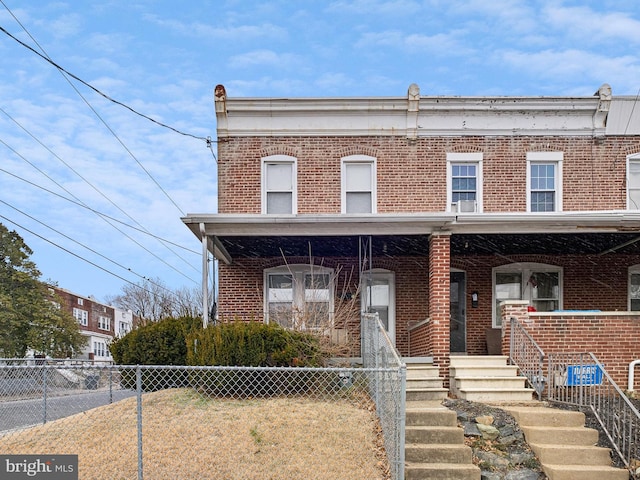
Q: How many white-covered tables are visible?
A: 0